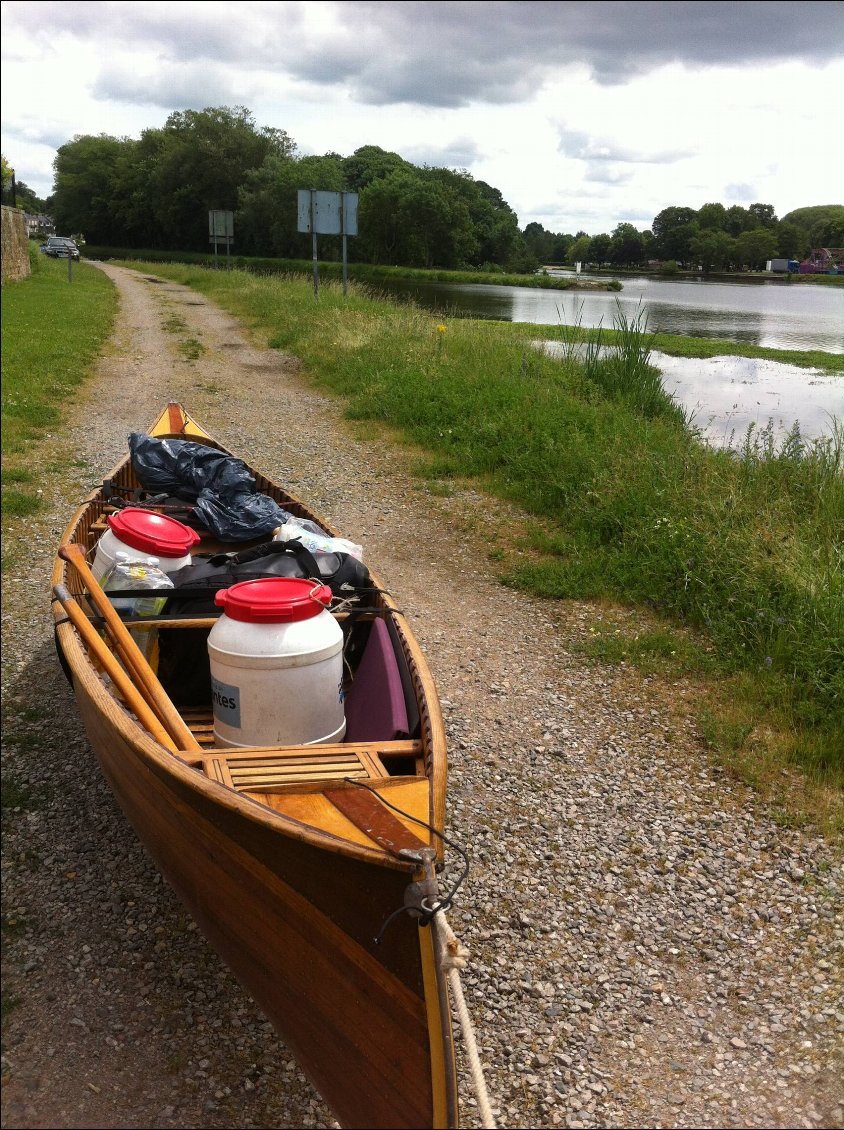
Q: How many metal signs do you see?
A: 2